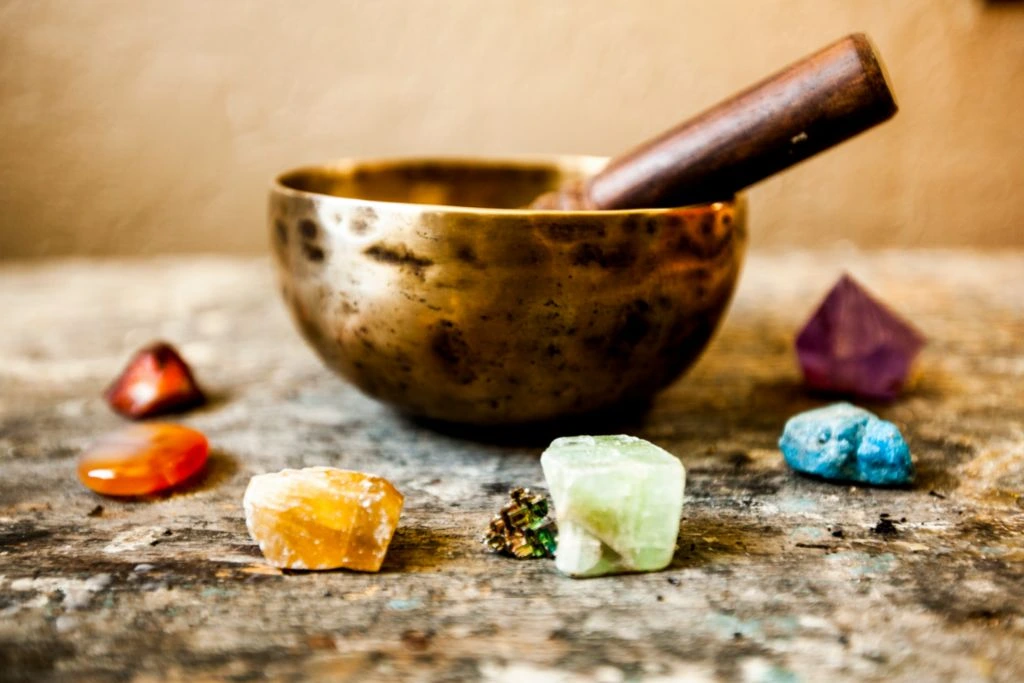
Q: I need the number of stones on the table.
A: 7